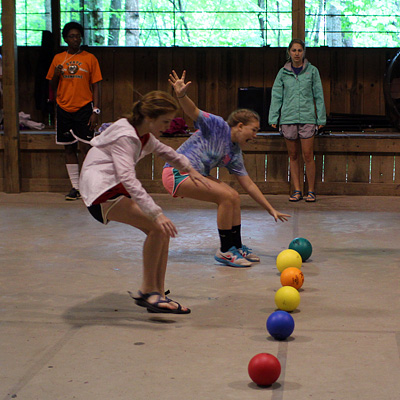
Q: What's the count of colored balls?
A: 6